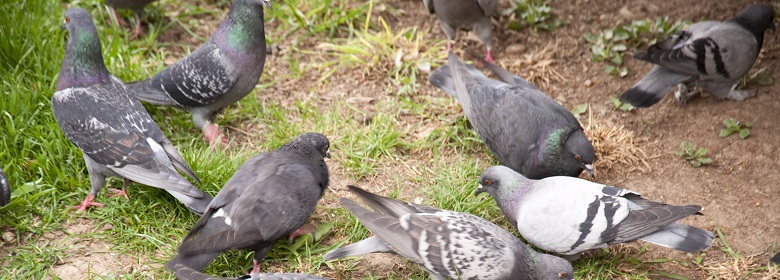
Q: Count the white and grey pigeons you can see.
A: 2